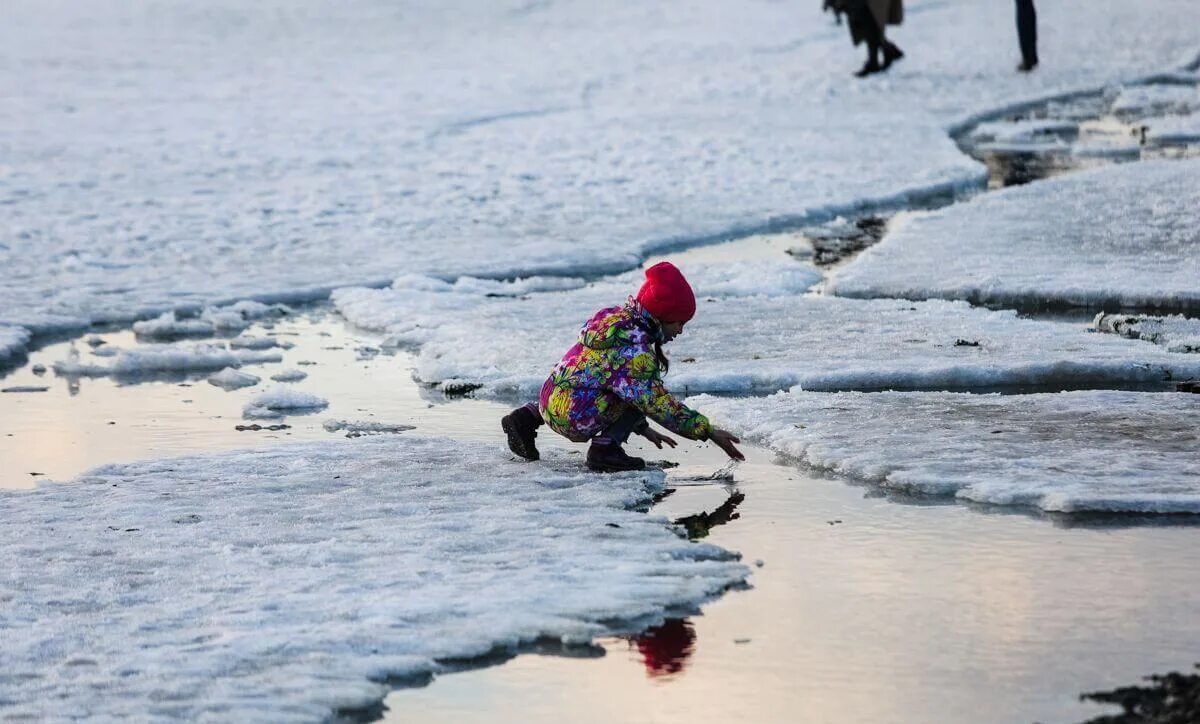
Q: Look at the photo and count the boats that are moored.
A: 0